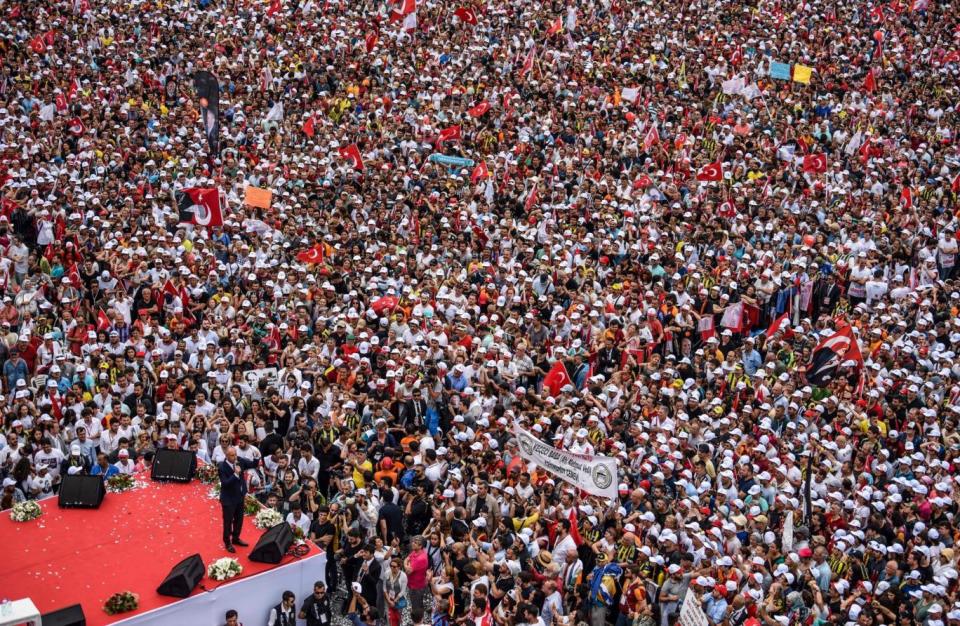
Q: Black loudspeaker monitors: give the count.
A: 5